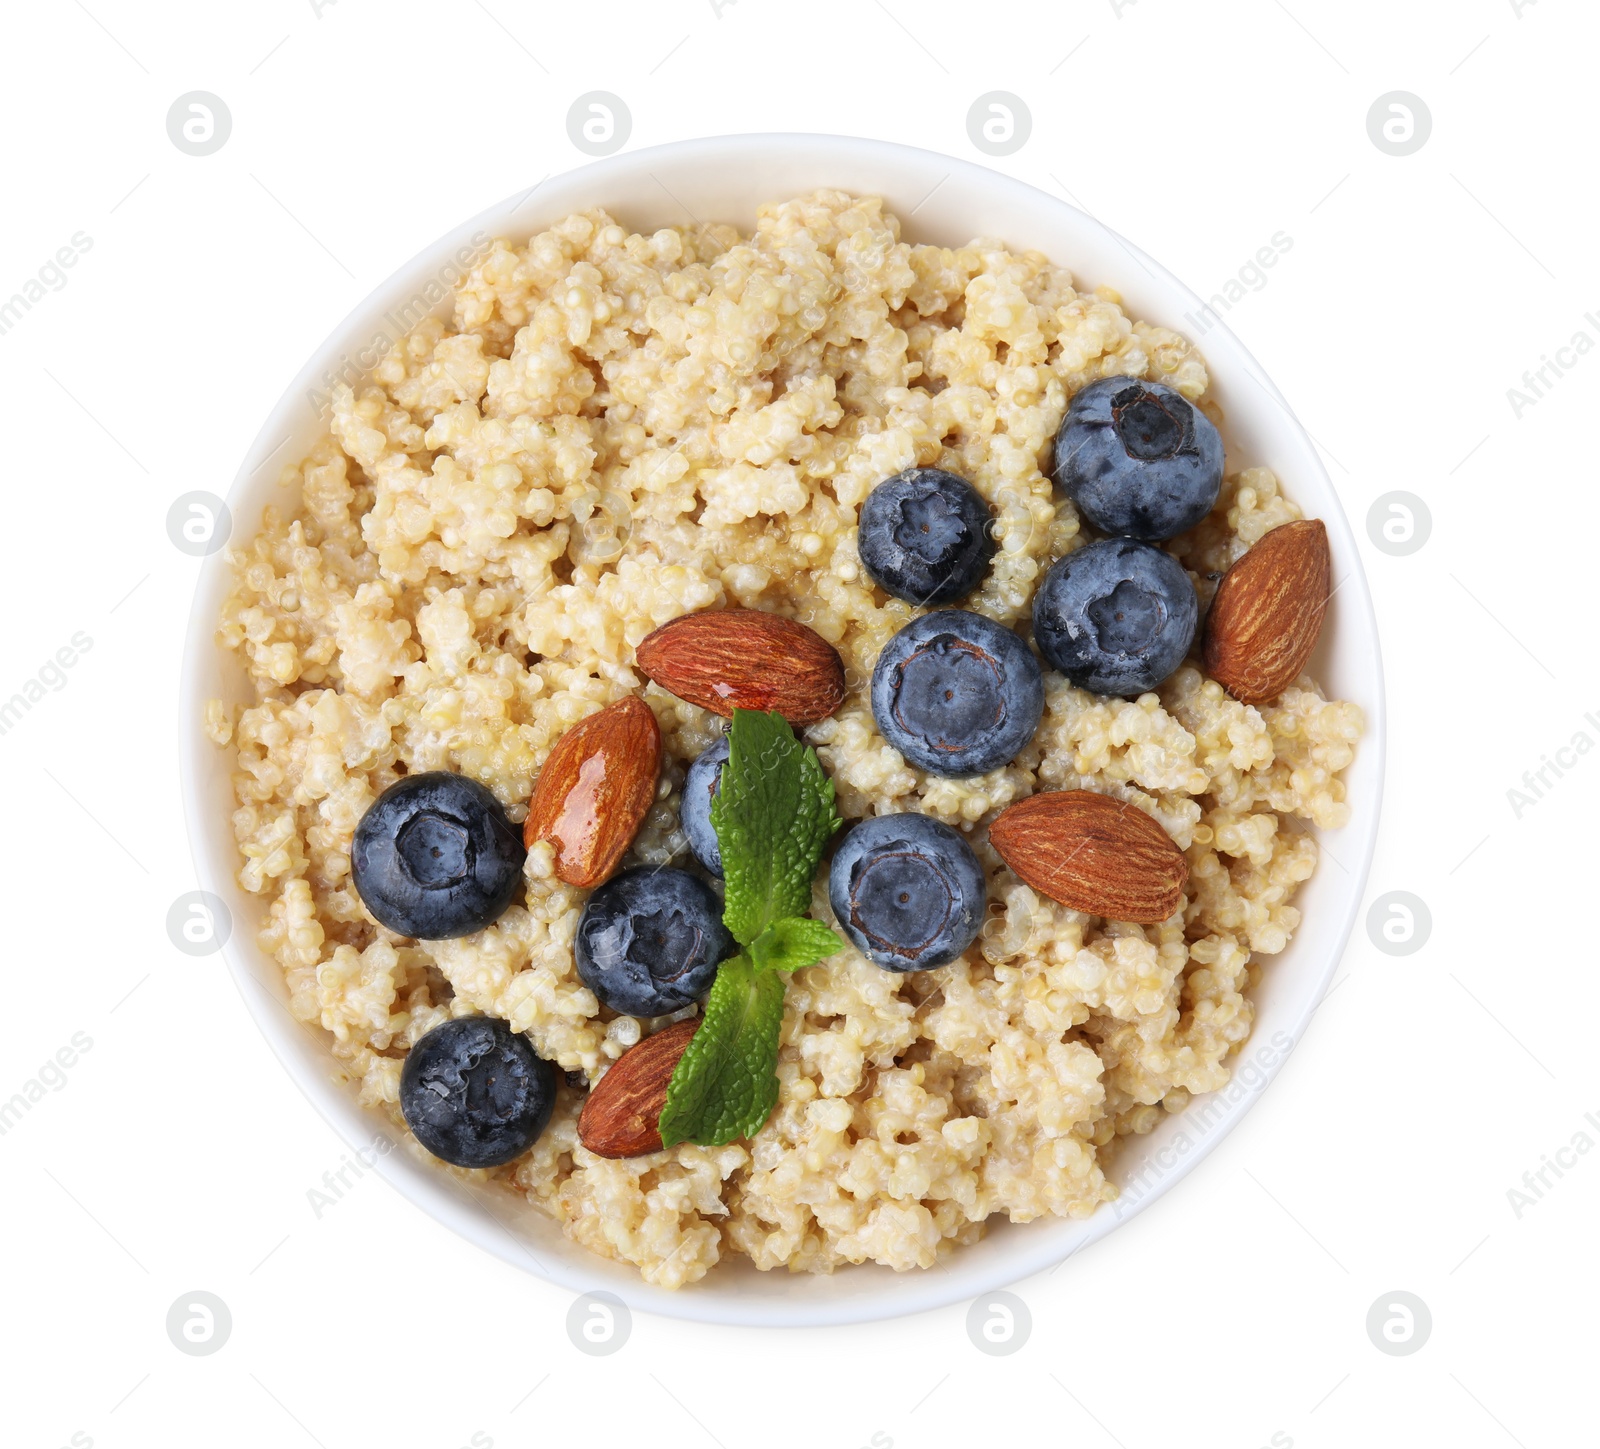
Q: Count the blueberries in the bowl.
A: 9